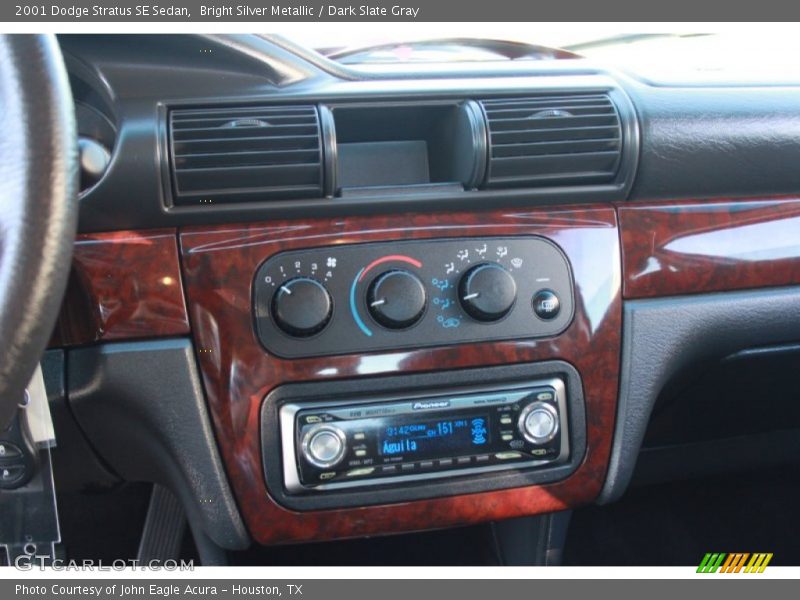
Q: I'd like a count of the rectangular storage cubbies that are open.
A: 1